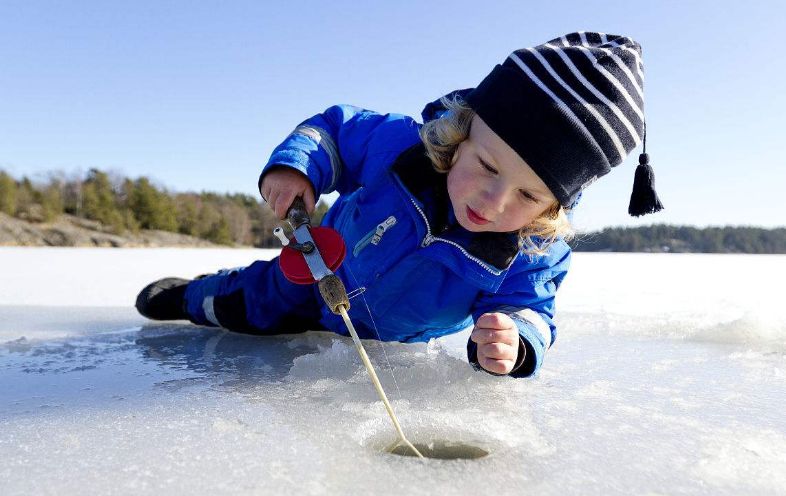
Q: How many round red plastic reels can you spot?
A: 1